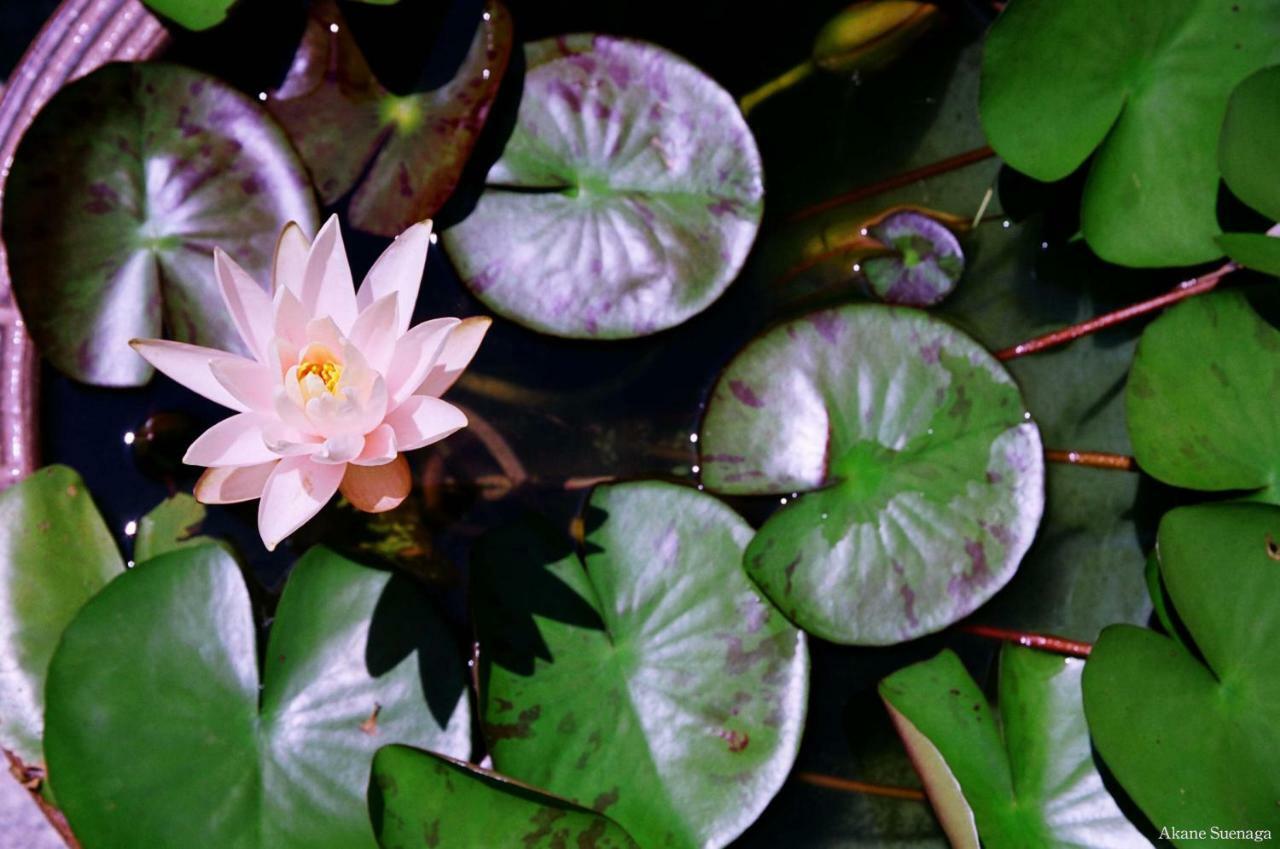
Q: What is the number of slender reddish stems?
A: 5